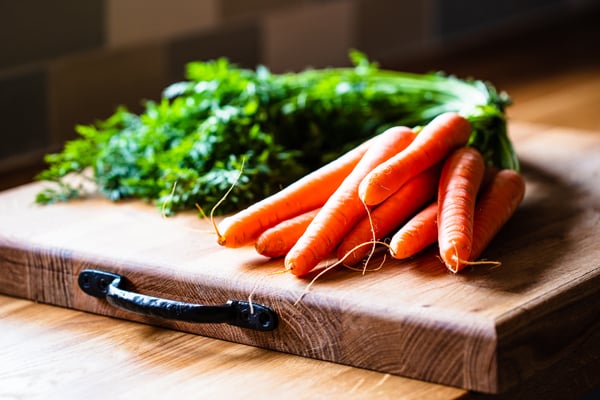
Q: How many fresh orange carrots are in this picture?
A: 8